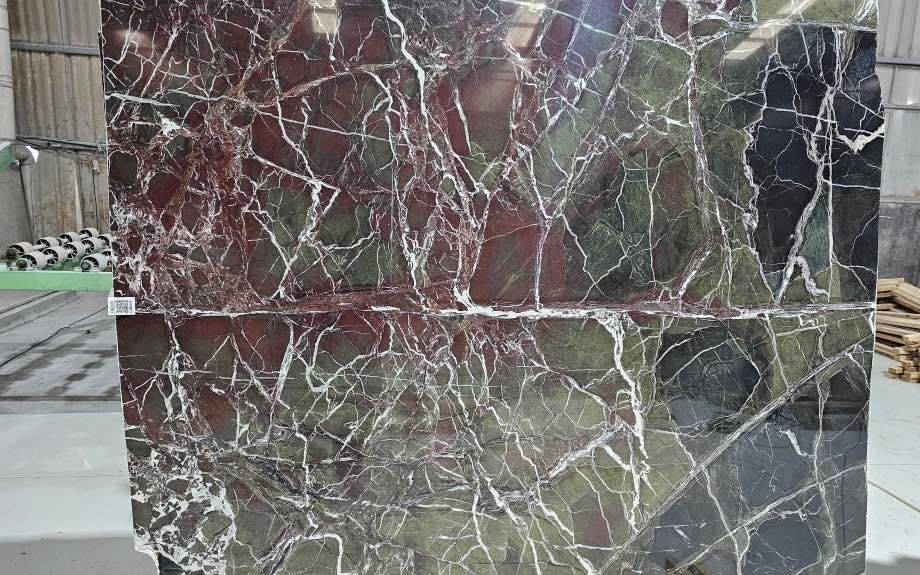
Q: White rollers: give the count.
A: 11